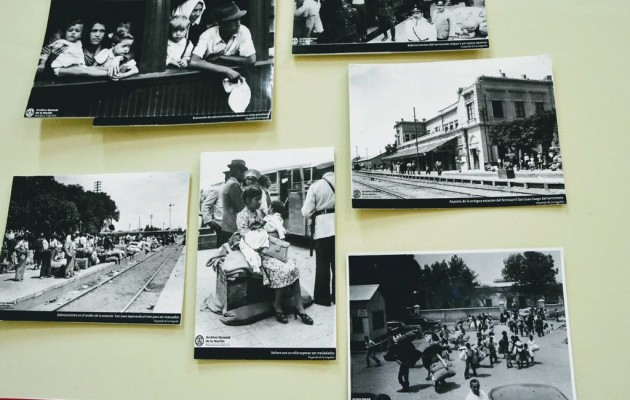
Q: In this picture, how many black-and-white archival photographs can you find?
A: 6